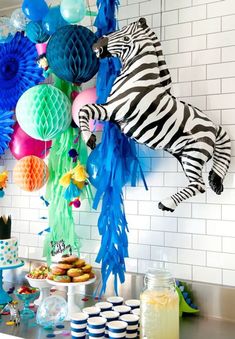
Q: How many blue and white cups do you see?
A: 11